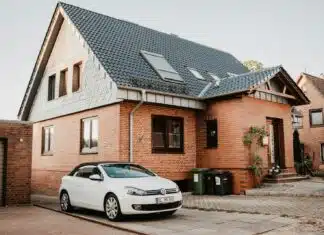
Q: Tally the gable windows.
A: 3